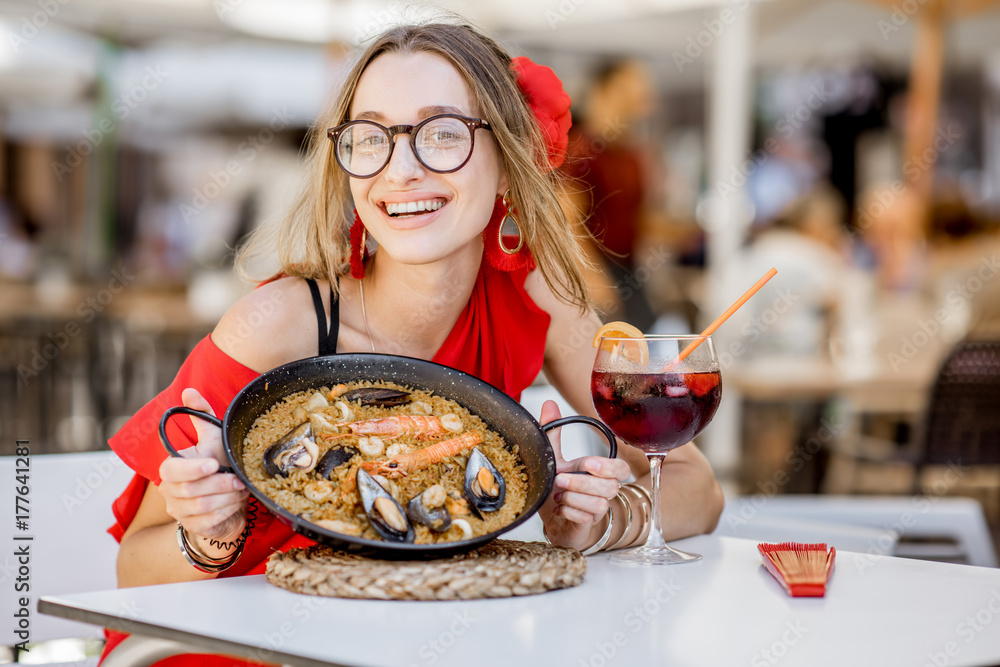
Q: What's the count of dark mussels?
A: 6